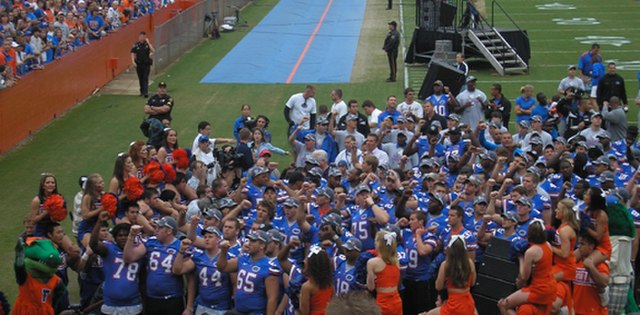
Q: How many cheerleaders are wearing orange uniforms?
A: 6